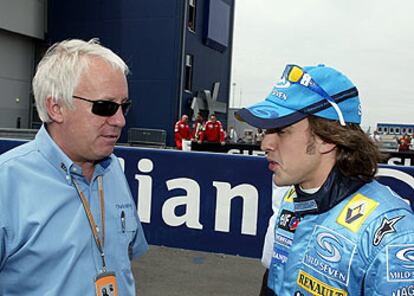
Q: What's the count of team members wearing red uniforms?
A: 3